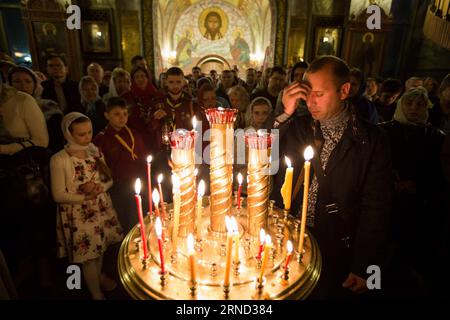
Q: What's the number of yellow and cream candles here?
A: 8